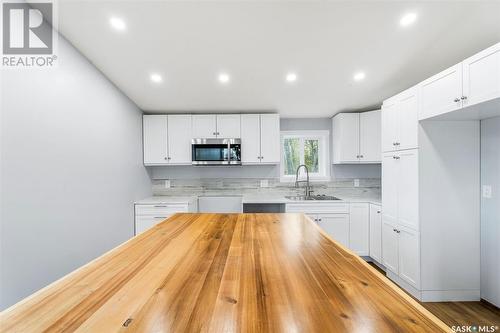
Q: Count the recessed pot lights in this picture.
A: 6